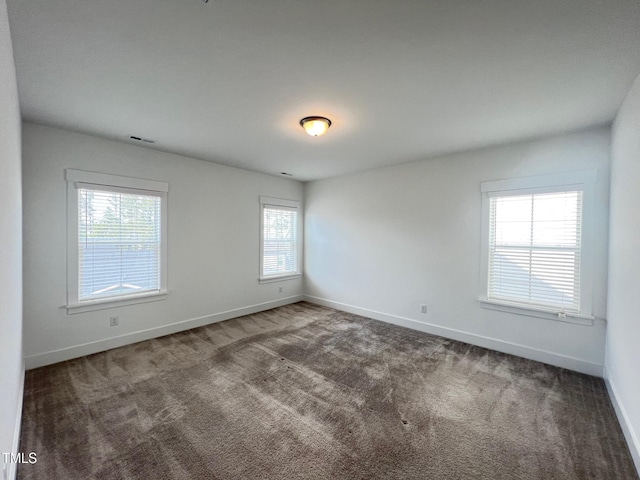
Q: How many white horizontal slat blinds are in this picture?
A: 3